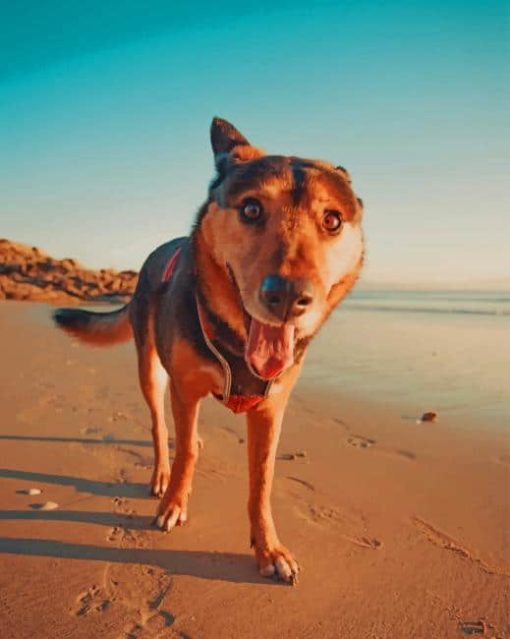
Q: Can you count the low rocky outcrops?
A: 1